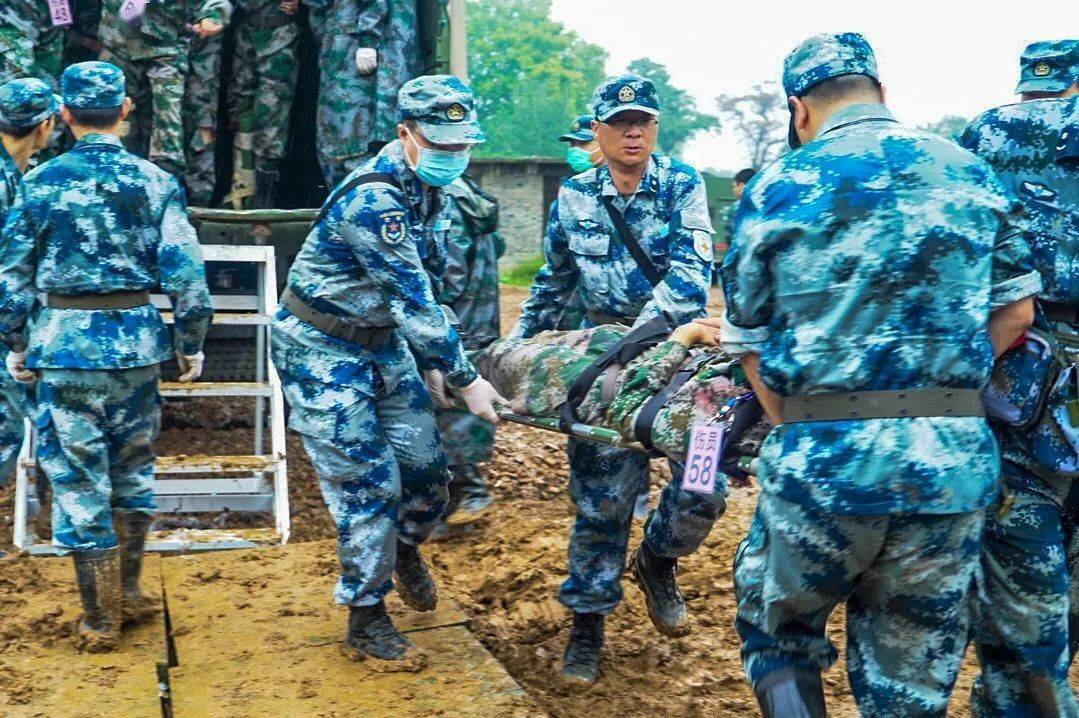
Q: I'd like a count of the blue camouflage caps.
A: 7